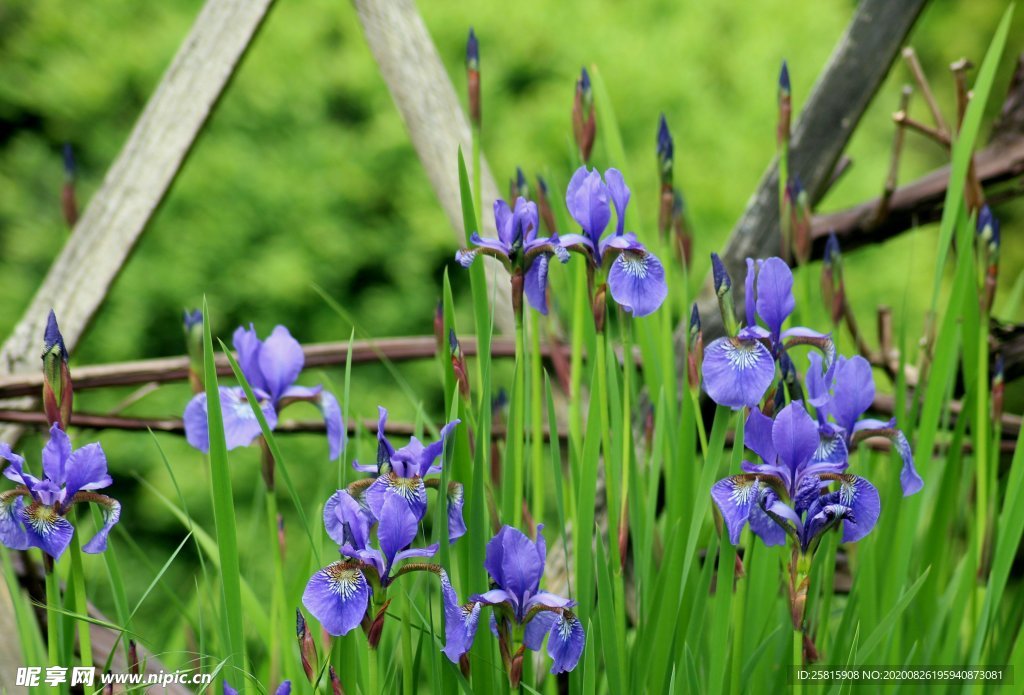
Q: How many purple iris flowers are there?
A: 10